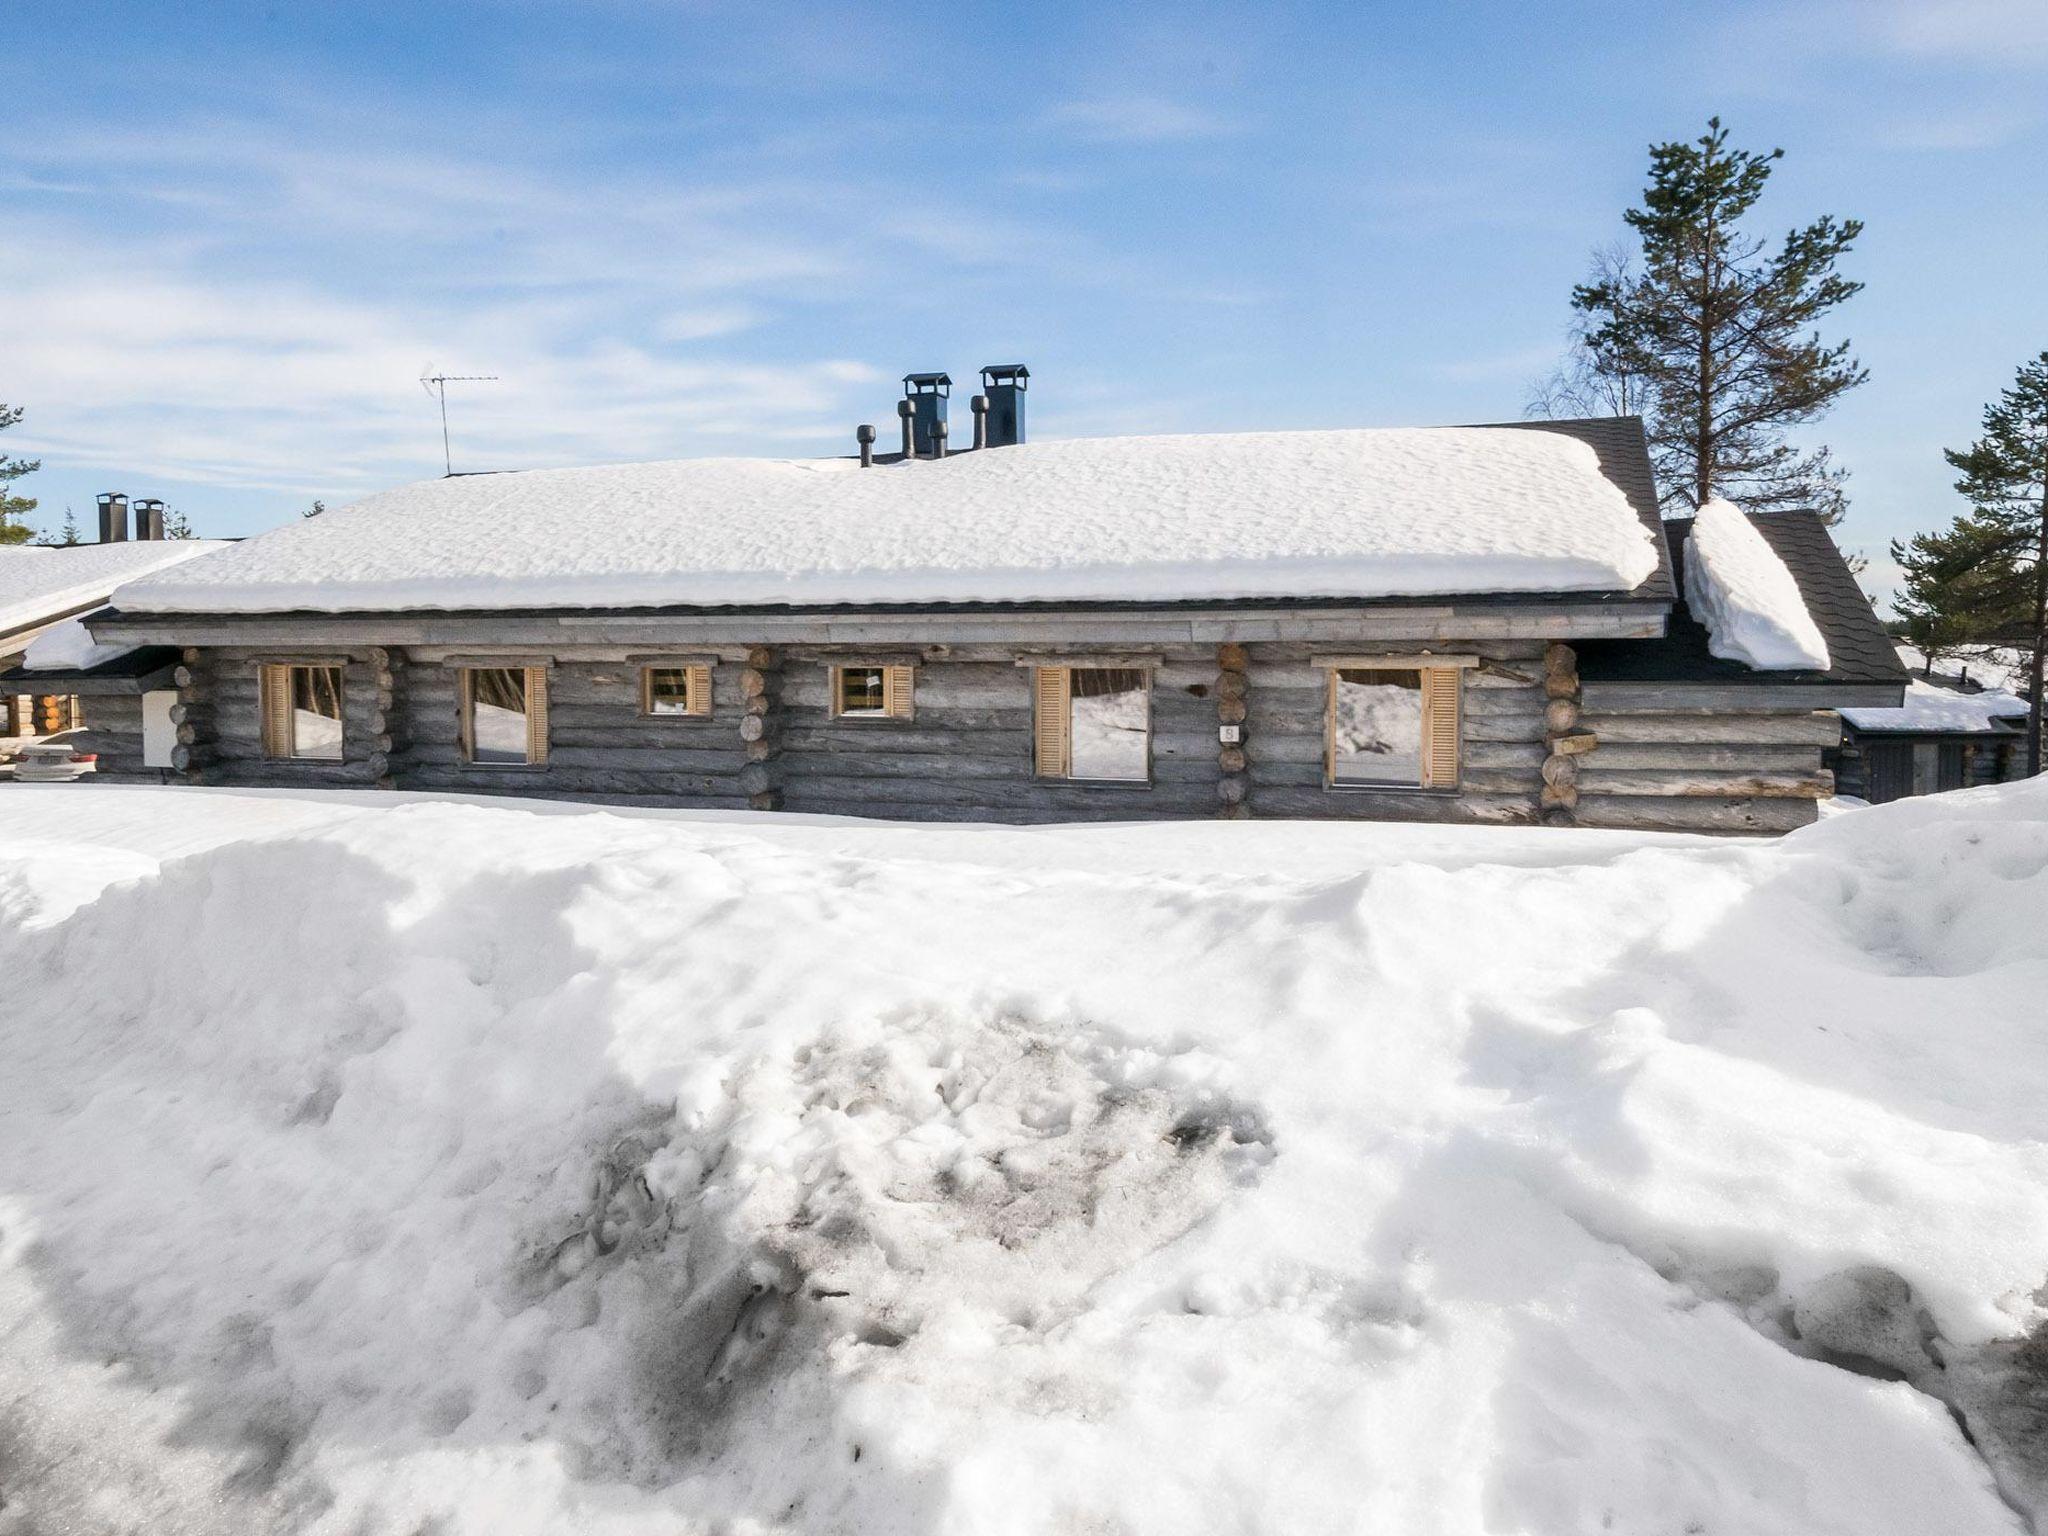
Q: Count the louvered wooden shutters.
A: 6